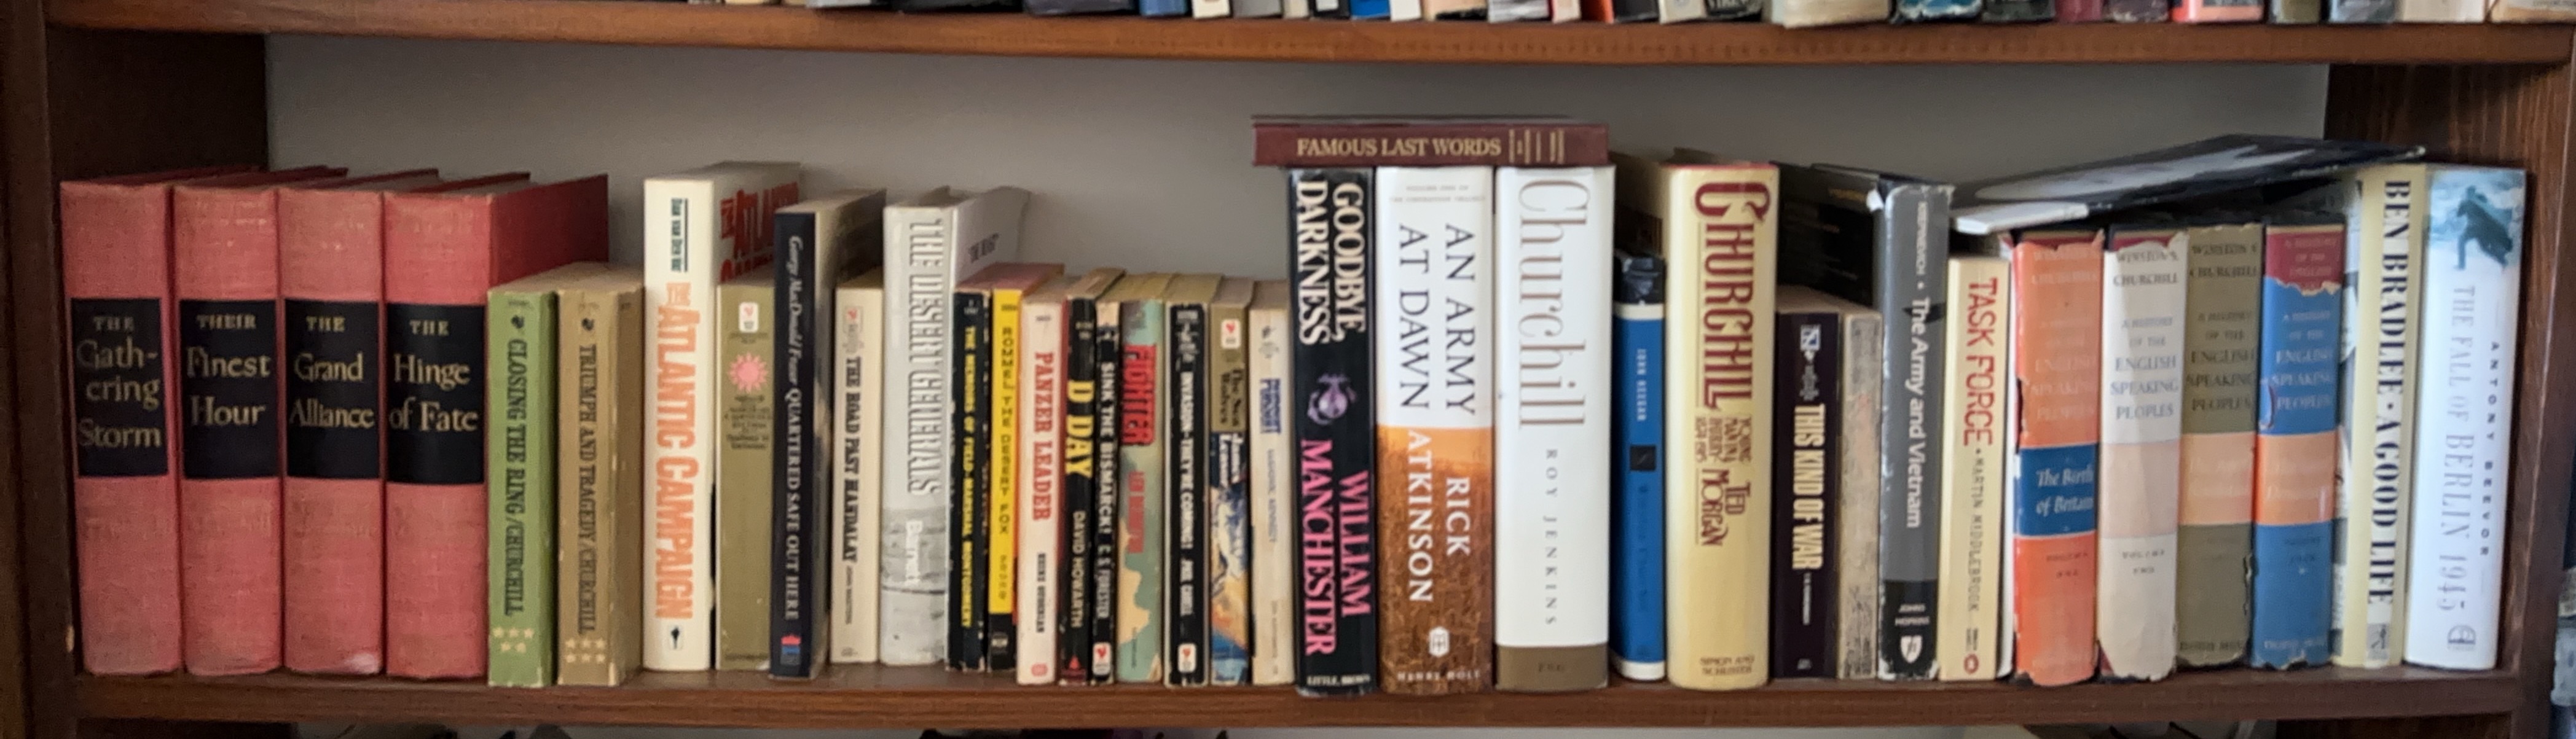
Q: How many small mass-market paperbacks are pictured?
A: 15